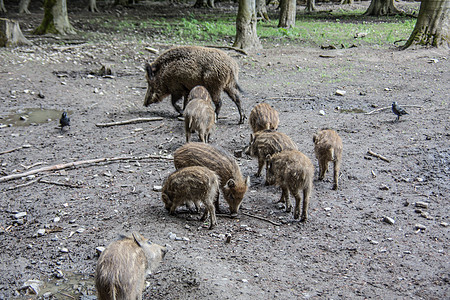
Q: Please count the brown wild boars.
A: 10